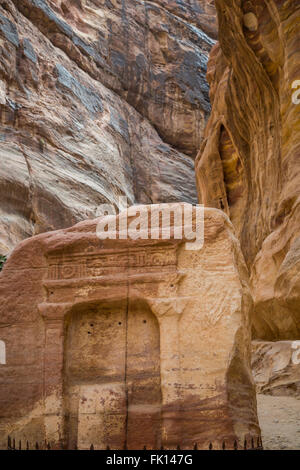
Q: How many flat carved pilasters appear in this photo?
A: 2